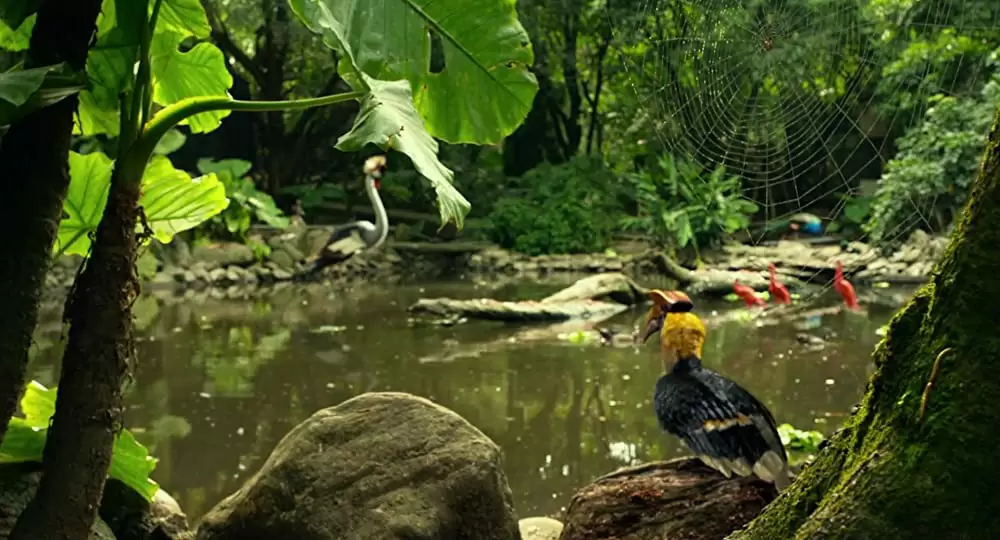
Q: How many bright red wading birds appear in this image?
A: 3